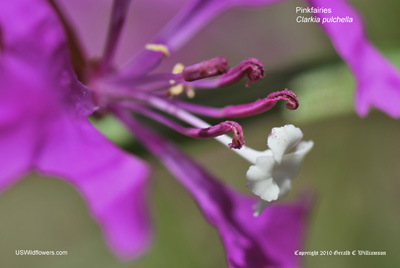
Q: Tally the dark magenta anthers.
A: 4